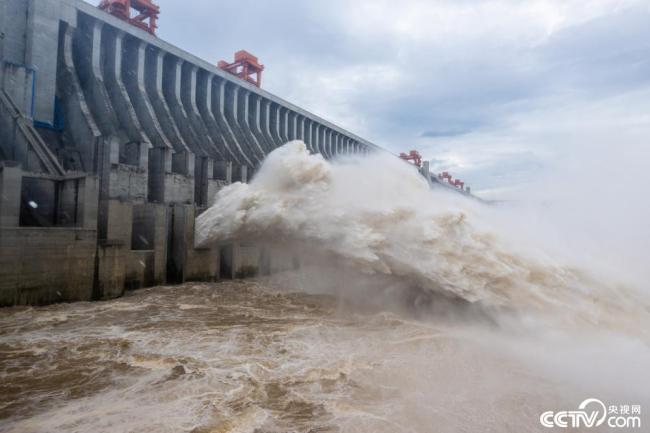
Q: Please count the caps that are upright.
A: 0